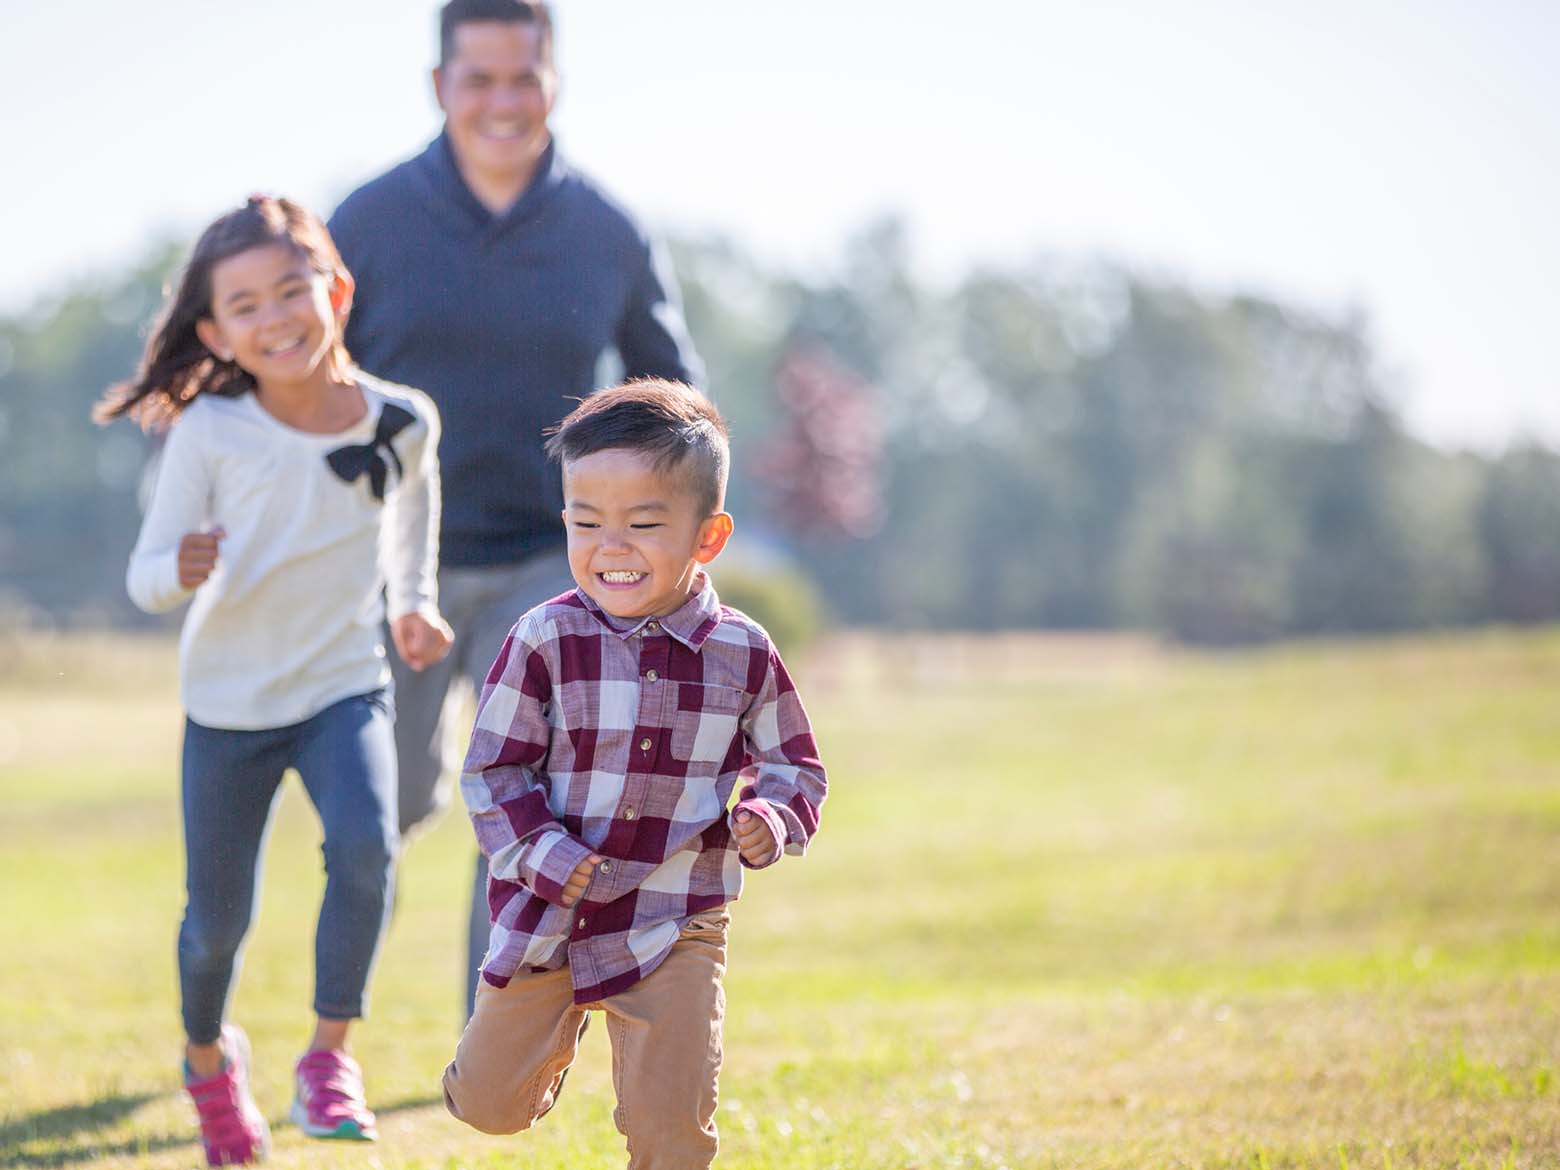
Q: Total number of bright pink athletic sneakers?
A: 2